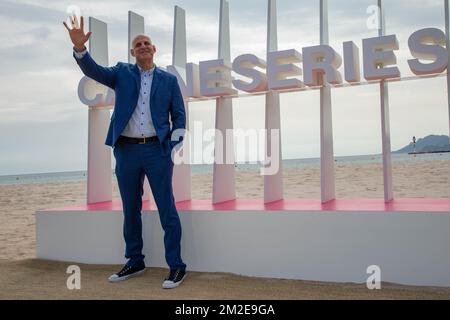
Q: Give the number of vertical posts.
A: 8